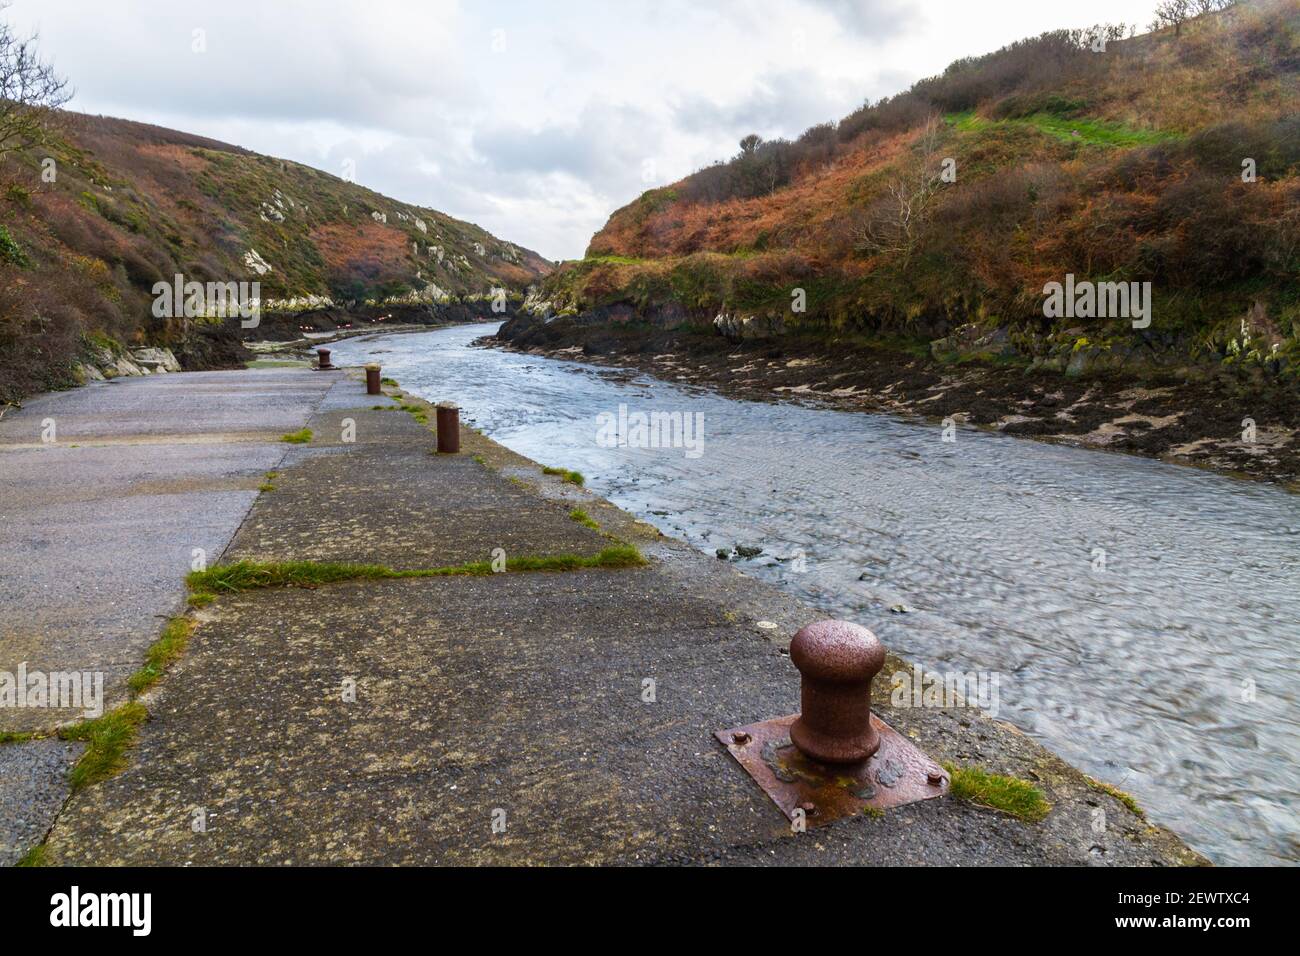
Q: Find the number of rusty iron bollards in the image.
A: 4